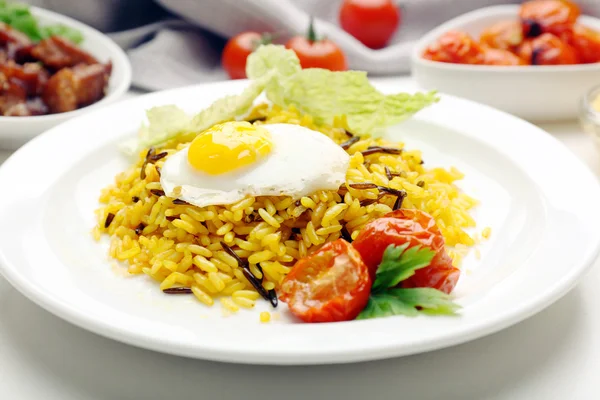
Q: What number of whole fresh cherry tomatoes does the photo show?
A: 3